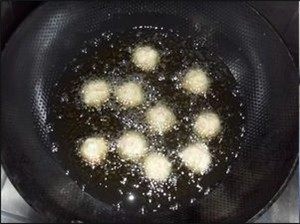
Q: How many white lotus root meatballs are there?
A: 10